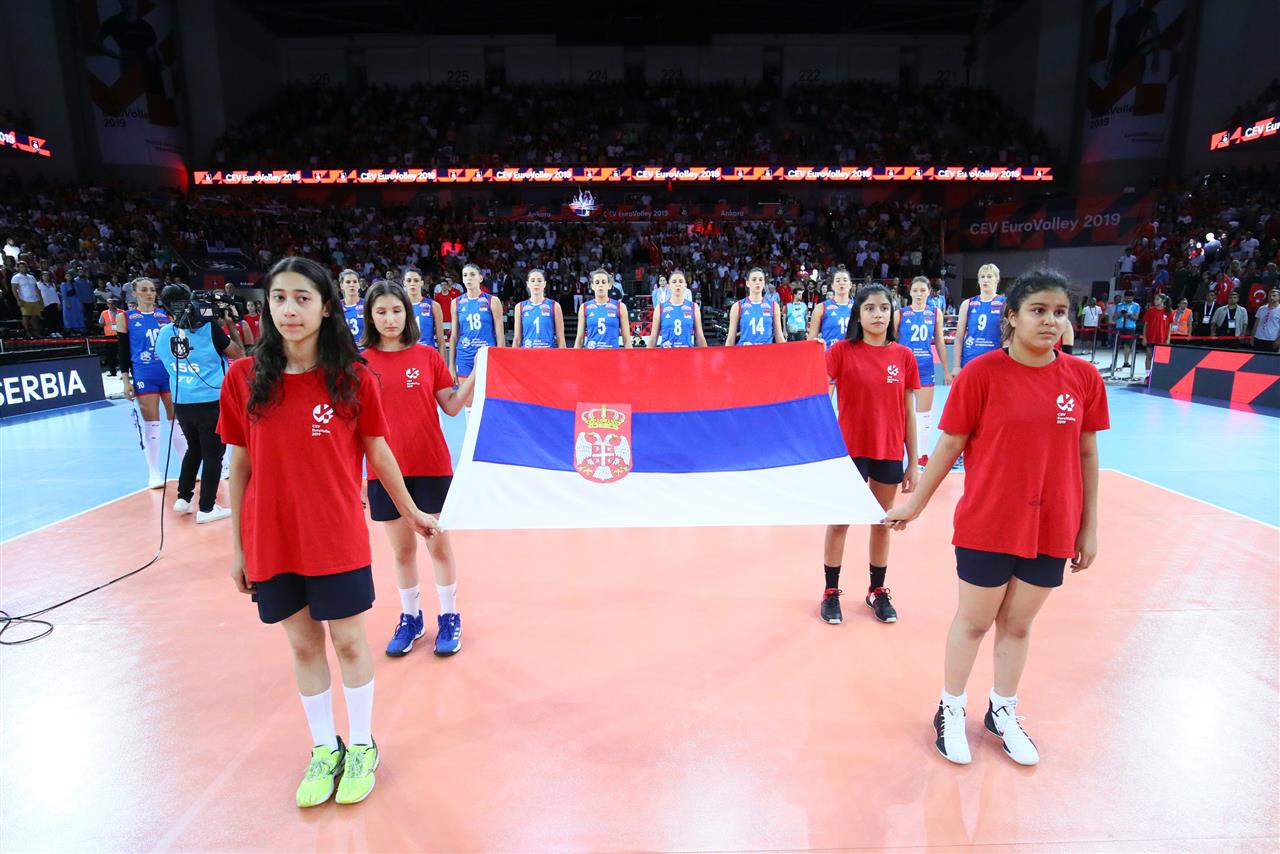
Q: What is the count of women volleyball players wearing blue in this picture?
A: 11